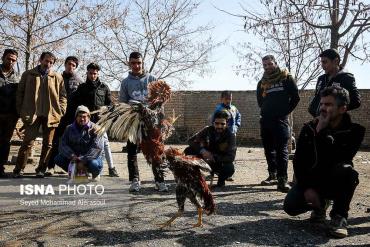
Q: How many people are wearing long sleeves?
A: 11